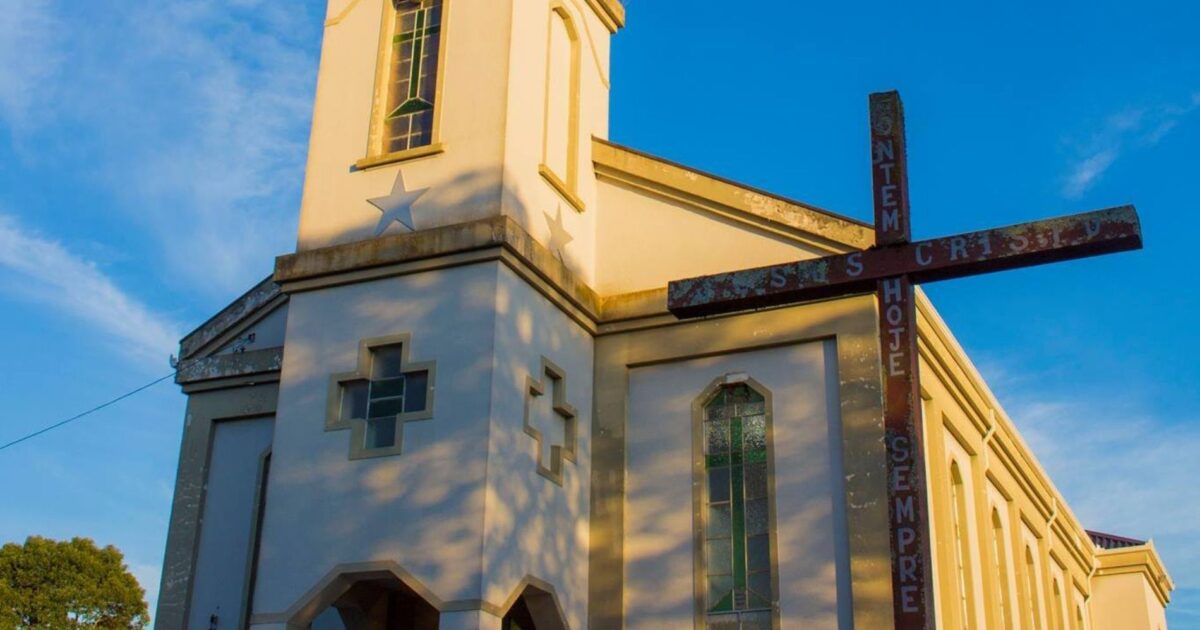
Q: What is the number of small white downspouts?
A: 3